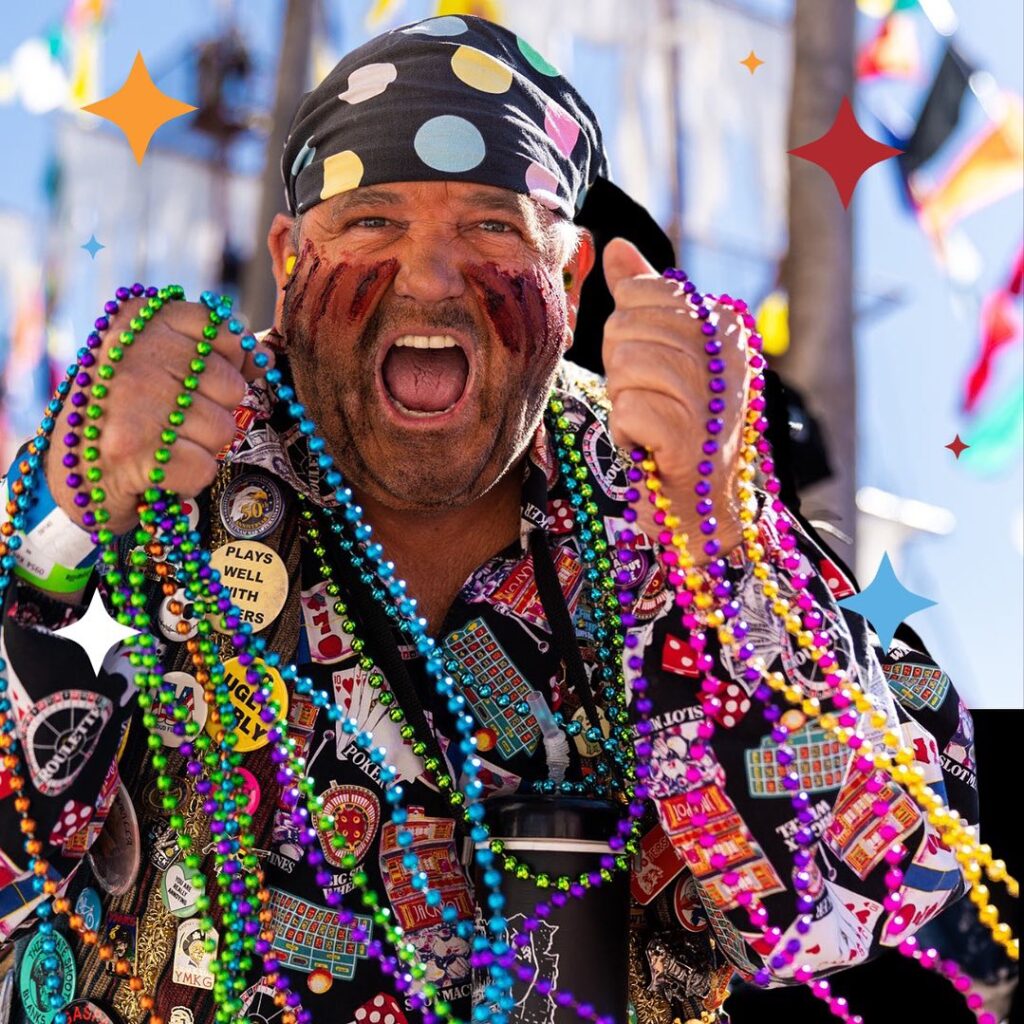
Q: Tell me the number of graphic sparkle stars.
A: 7